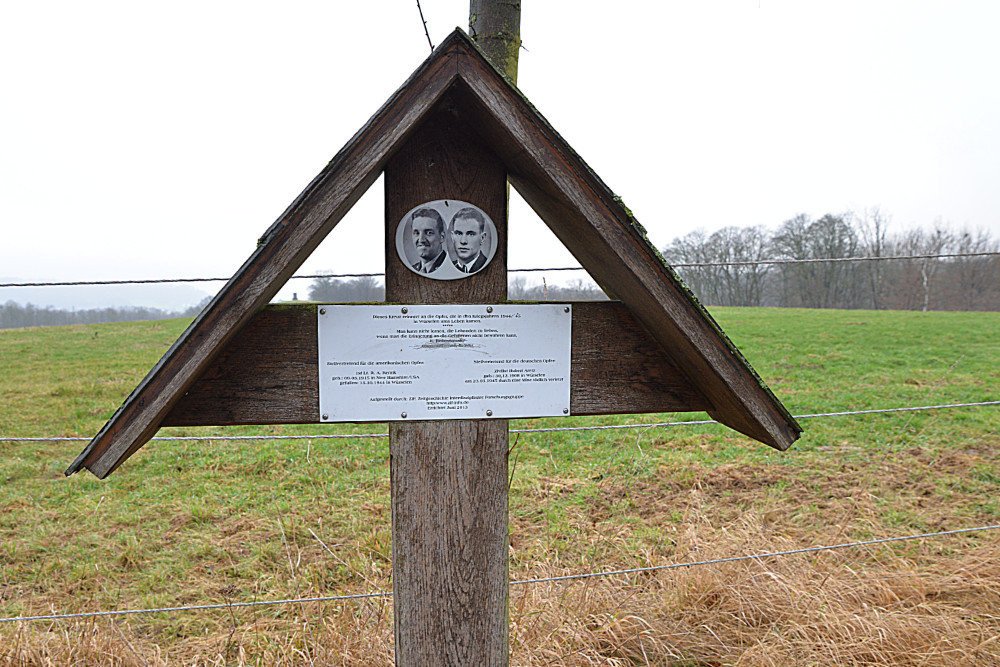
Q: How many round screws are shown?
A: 8